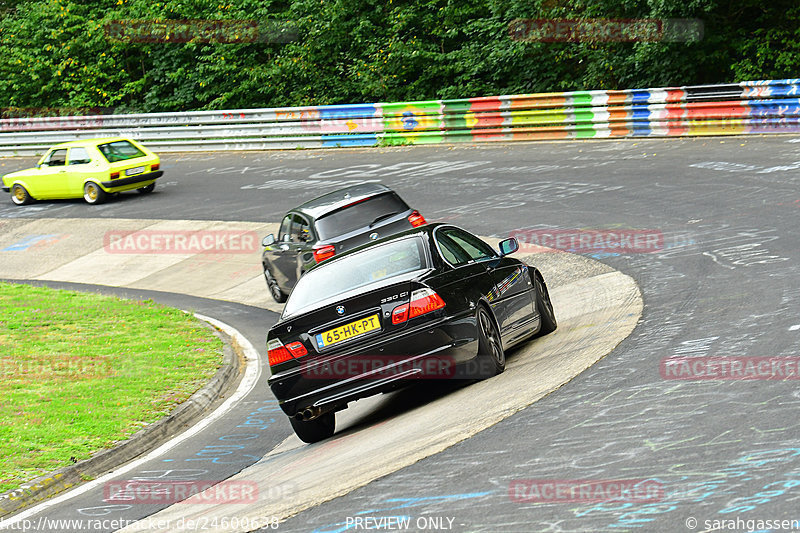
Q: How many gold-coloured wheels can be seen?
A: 2